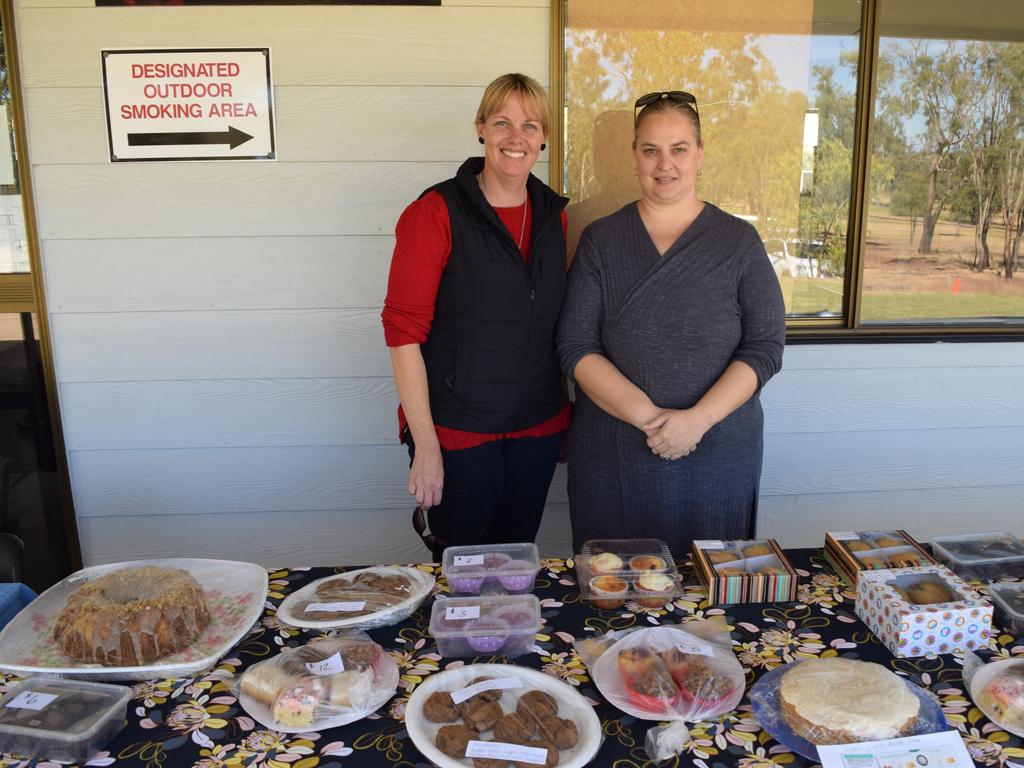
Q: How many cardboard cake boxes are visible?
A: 3